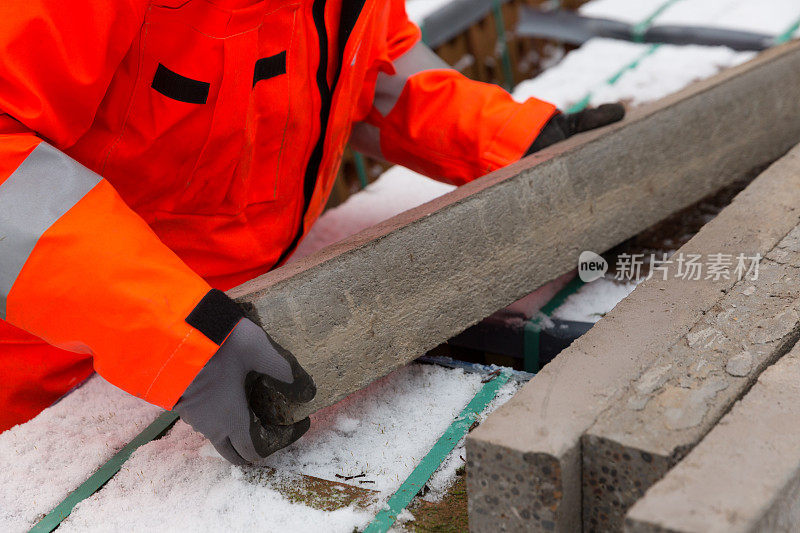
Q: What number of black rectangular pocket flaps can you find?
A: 2